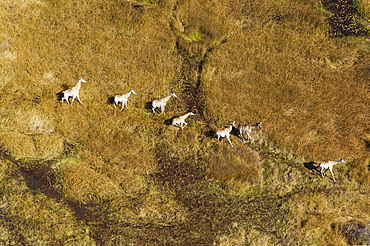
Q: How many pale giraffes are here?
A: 7